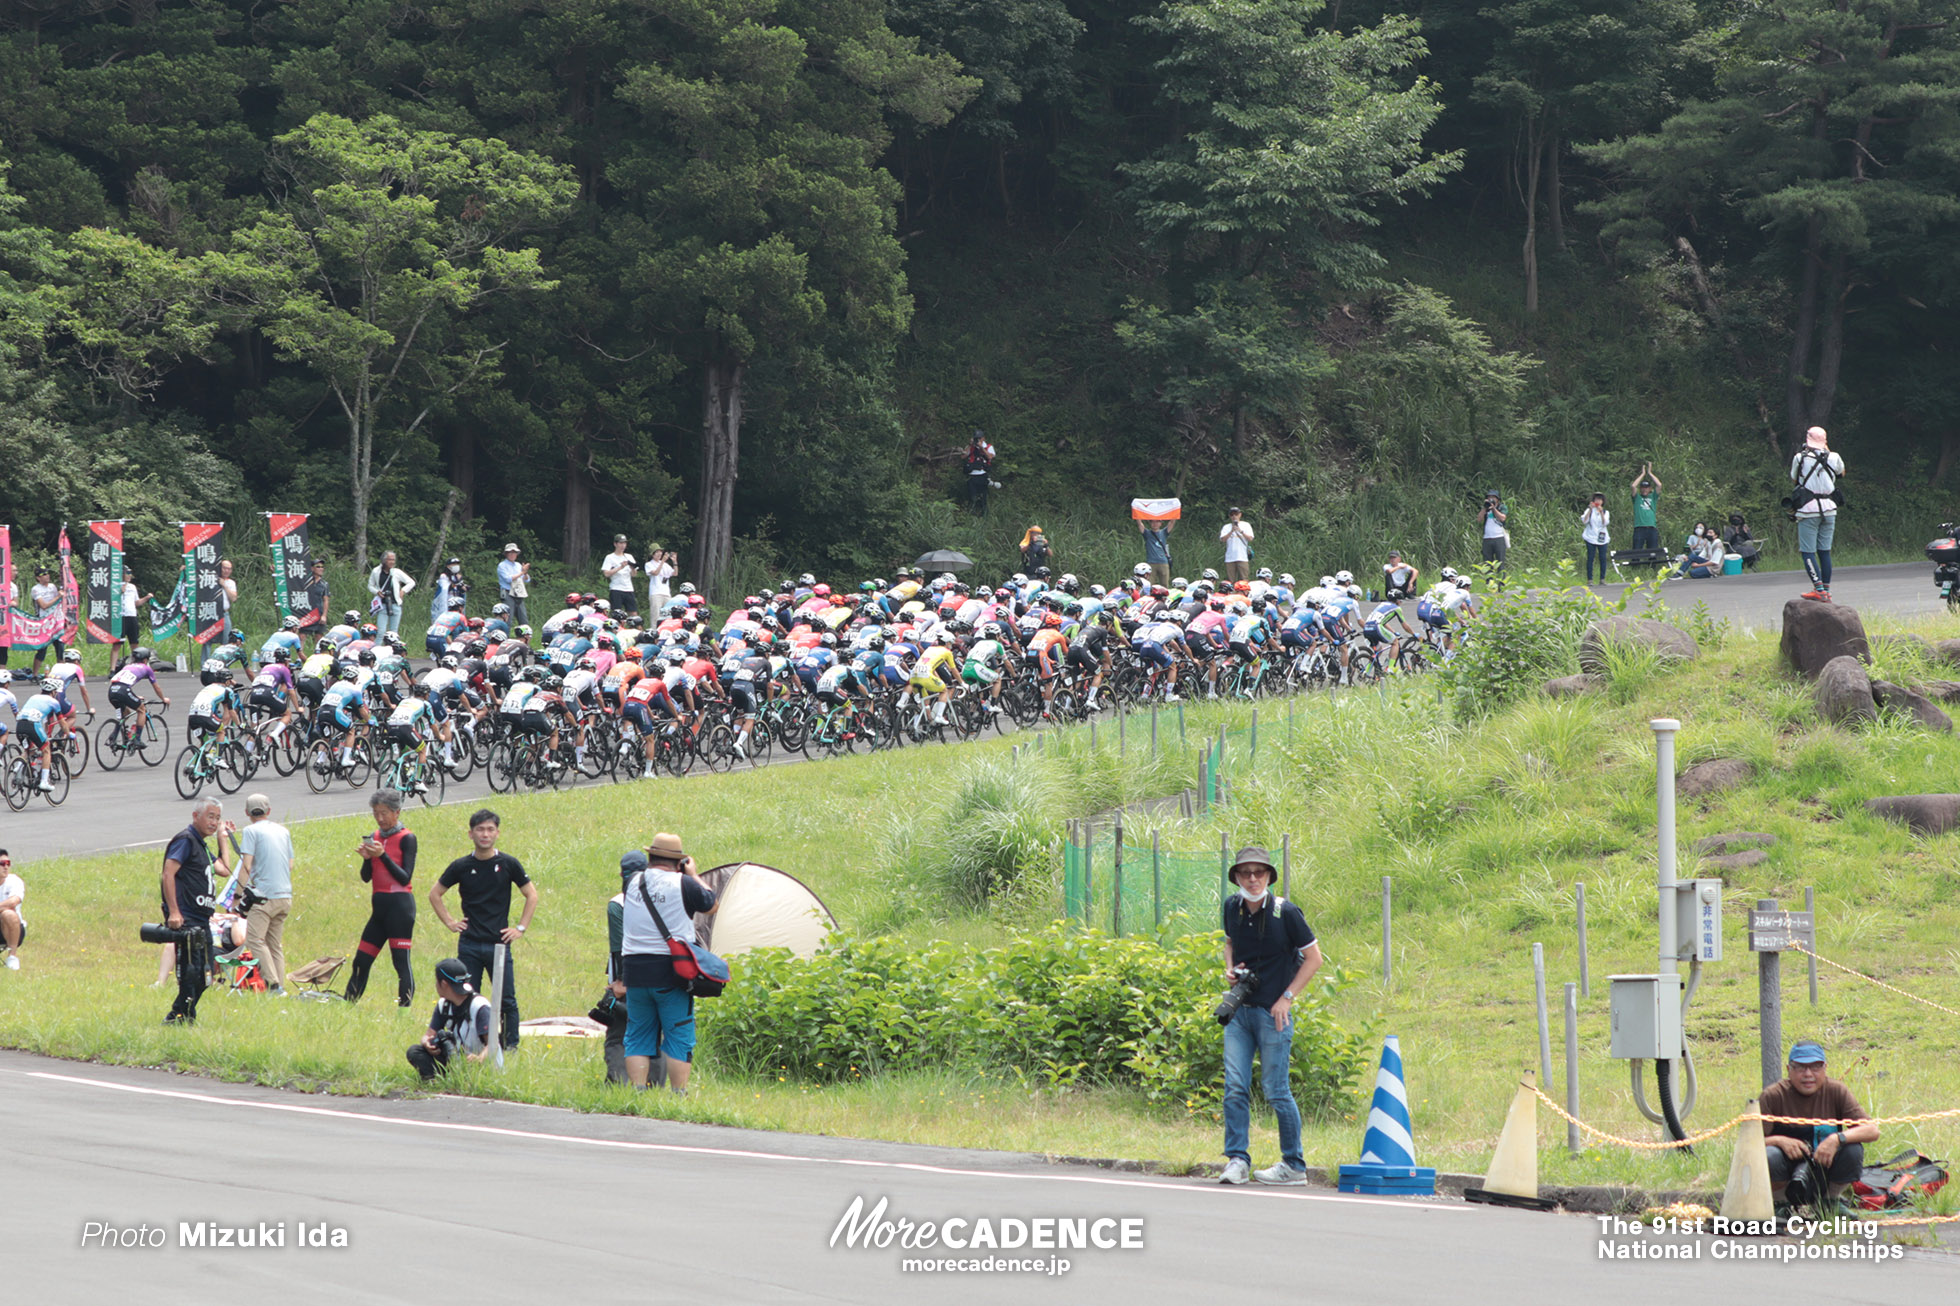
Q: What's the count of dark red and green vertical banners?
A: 3